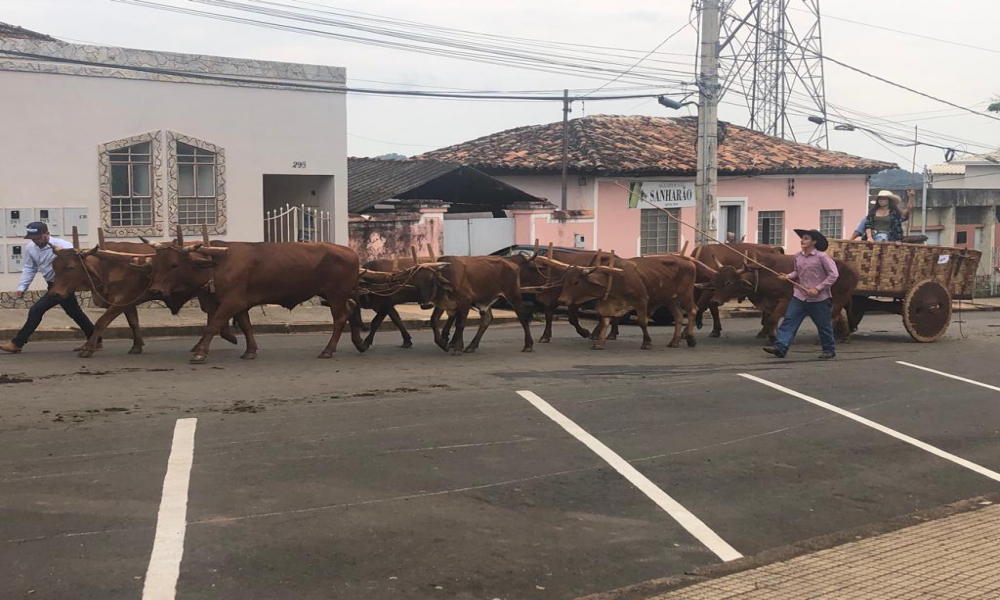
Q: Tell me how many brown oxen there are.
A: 8